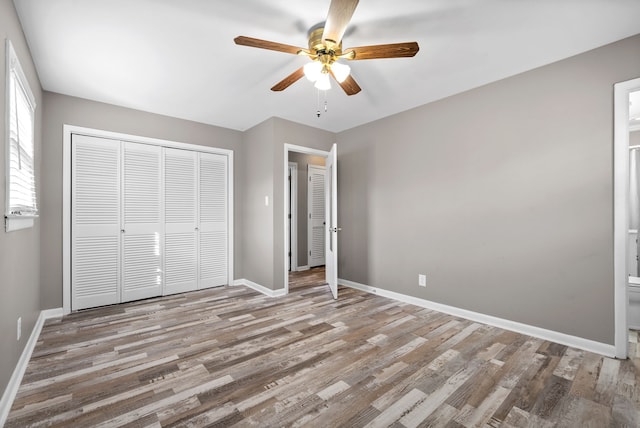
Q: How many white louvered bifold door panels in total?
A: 4